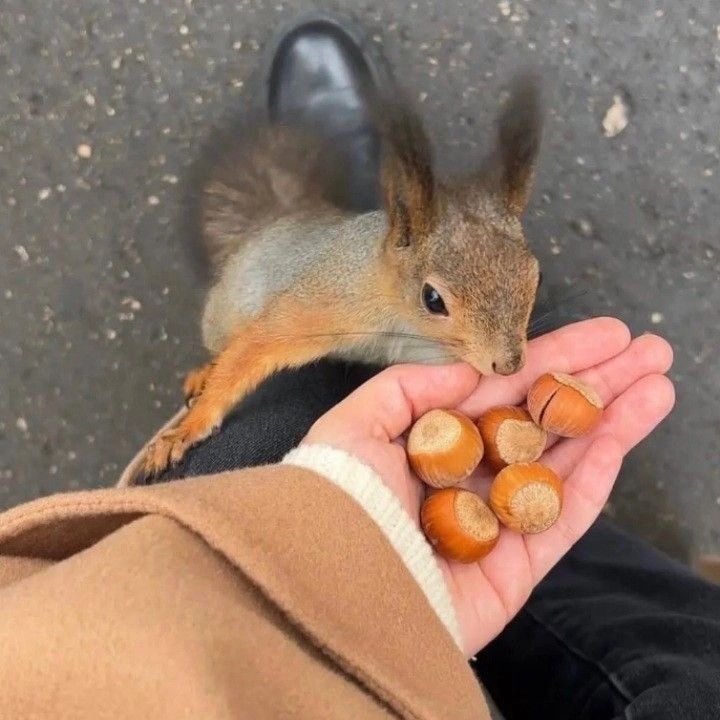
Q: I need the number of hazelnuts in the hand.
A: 5